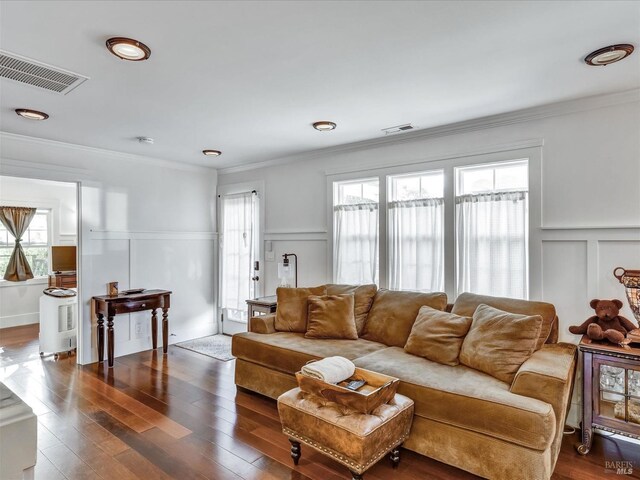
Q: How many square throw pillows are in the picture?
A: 4